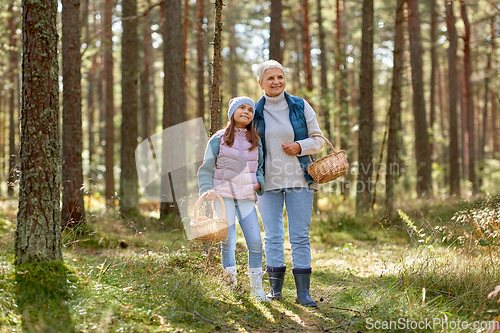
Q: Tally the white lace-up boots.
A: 2